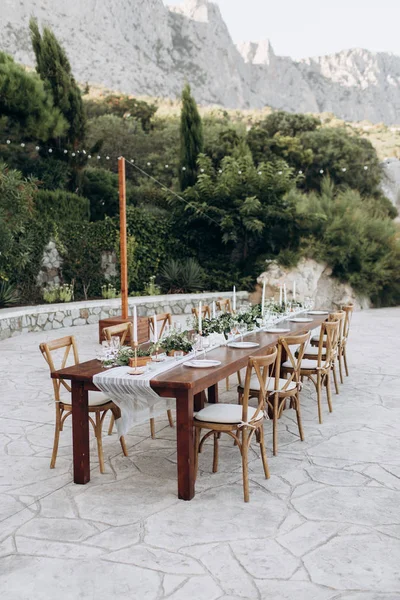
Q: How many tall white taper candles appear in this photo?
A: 9